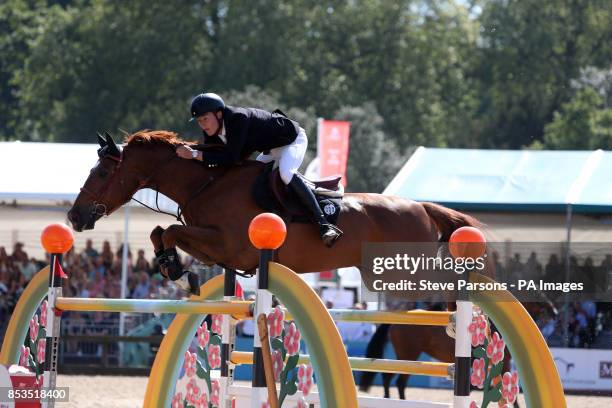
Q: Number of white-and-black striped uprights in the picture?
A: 4